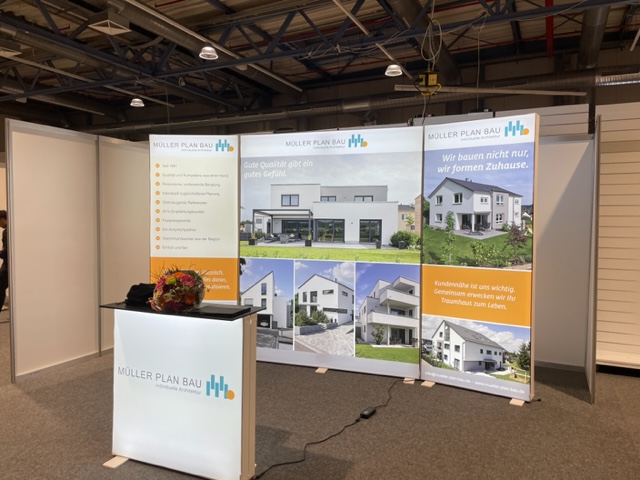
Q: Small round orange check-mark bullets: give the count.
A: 10